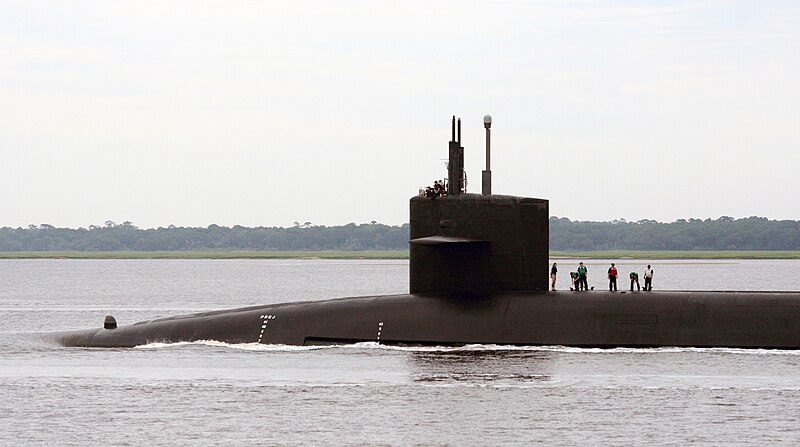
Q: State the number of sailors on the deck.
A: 6